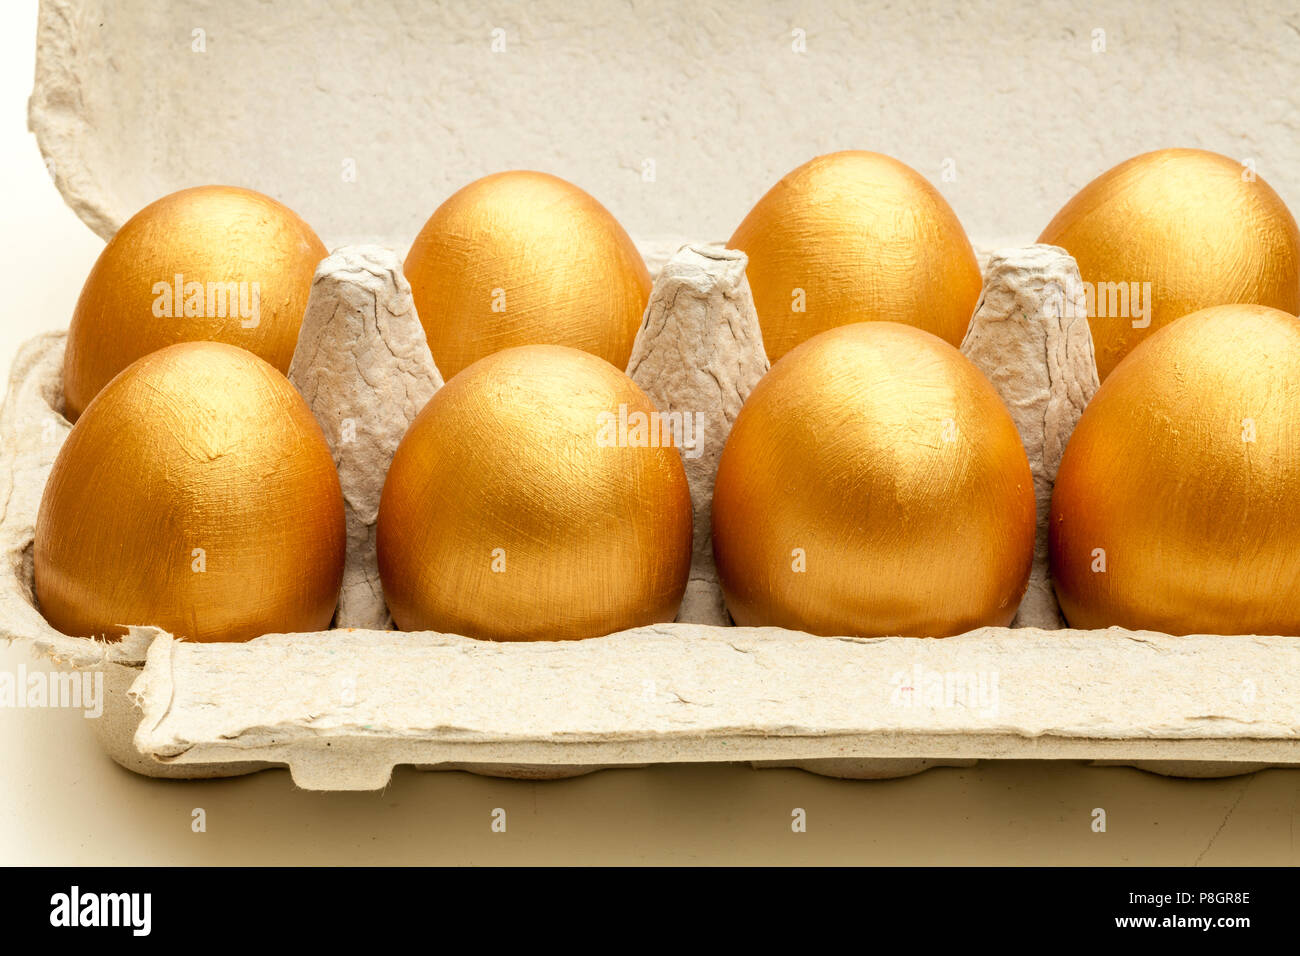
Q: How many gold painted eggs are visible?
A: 8